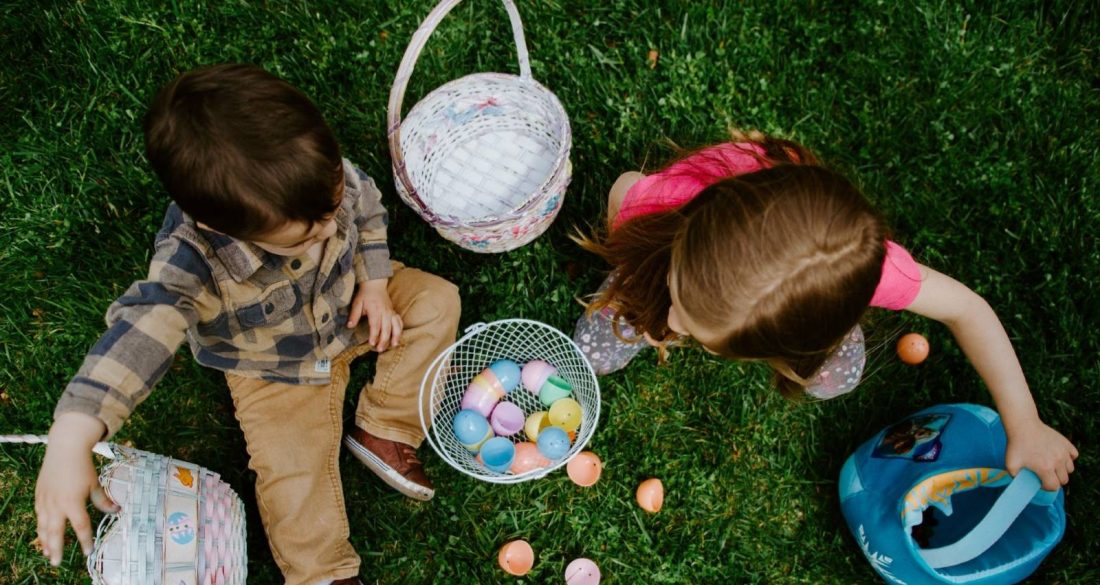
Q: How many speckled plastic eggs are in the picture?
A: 0